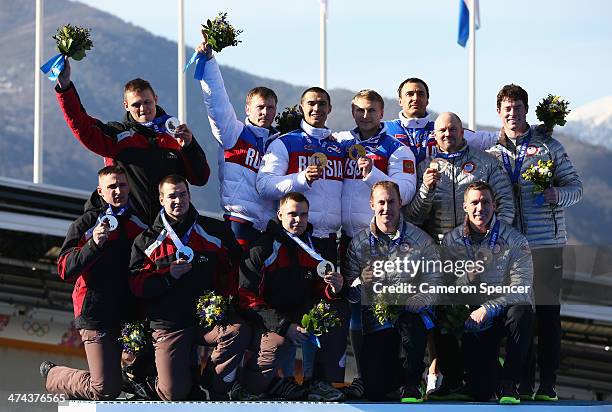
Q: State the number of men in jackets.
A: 12